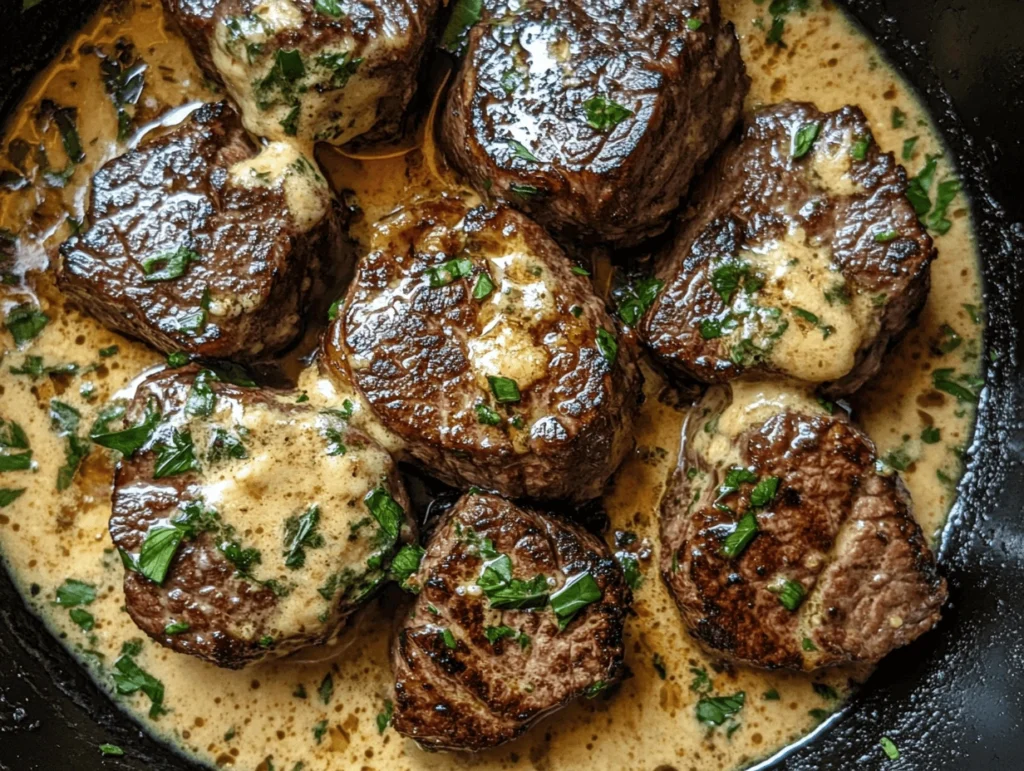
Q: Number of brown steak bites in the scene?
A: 8